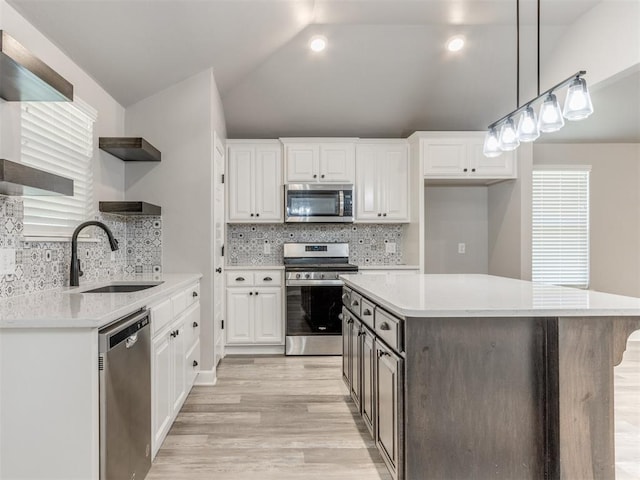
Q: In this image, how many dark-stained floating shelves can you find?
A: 4